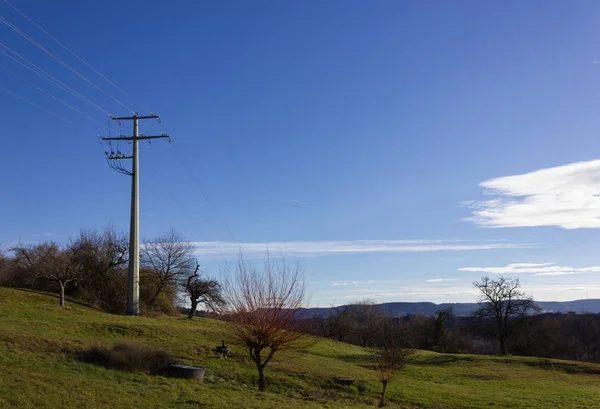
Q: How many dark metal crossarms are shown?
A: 3